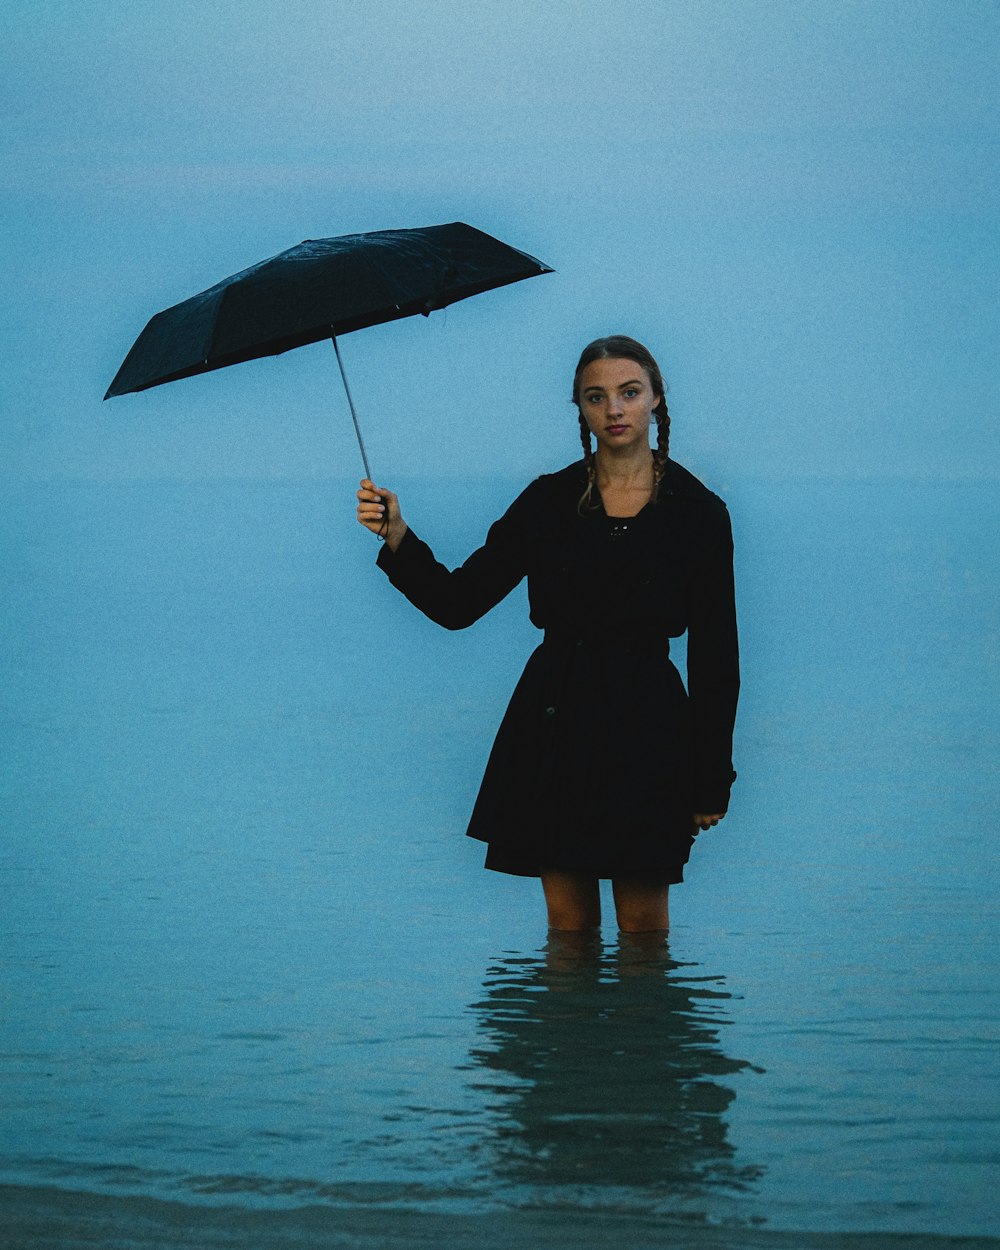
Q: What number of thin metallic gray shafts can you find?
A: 1